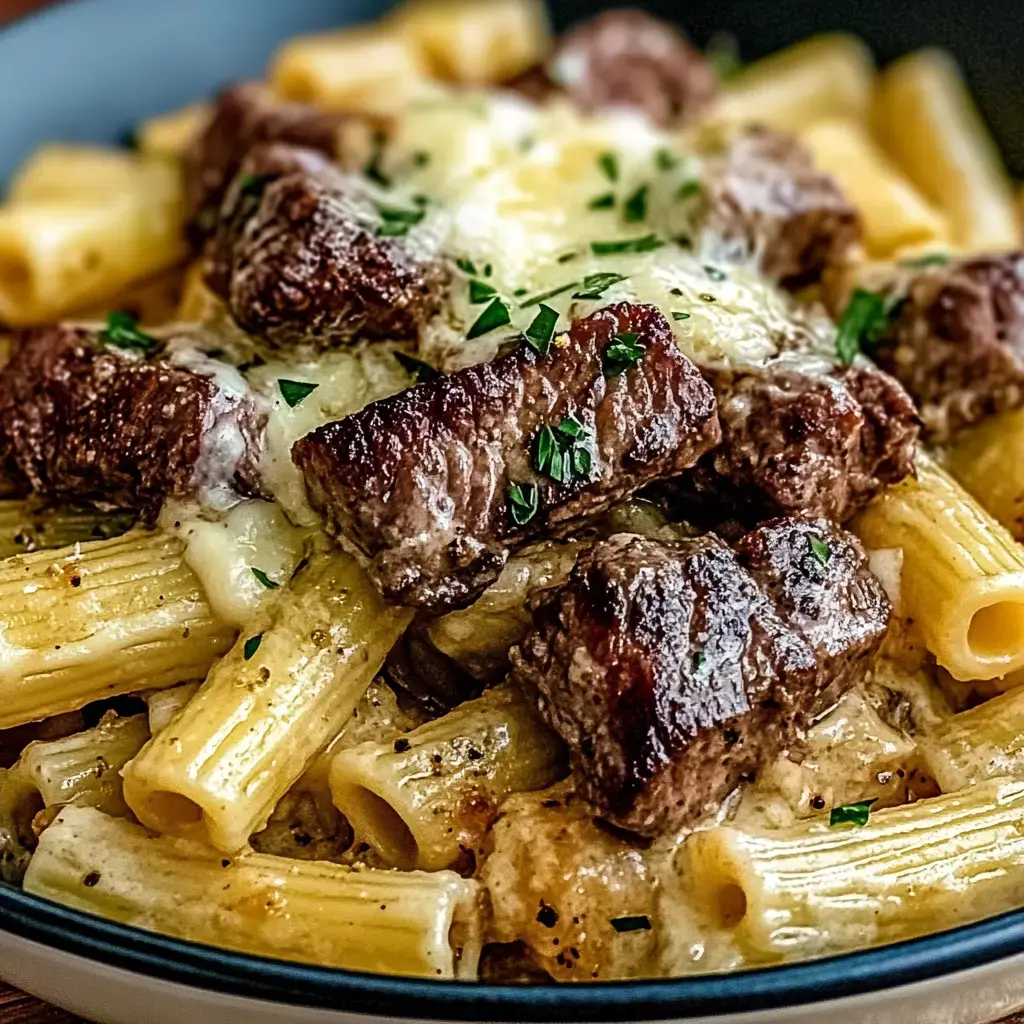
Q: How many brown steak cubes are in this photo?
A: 9